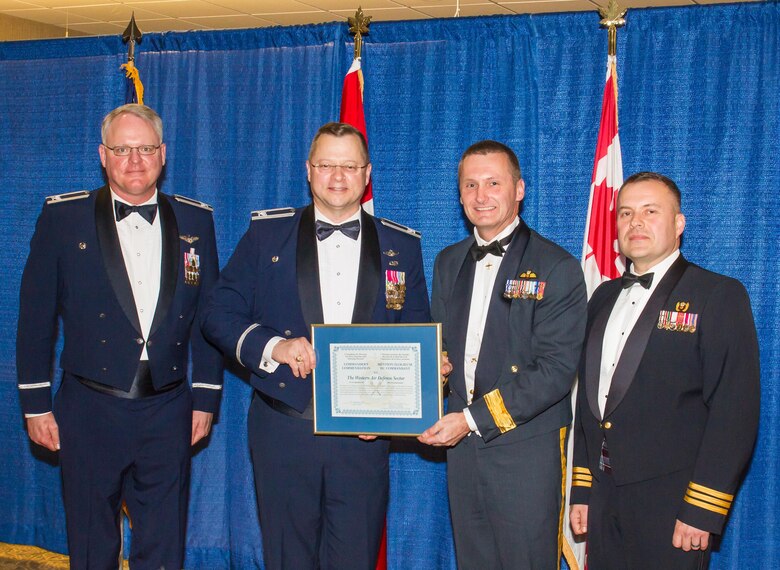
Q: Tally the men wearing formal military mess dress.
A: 4